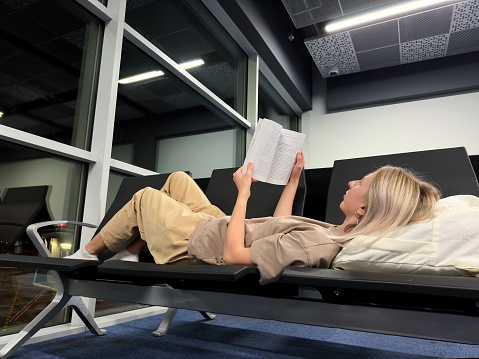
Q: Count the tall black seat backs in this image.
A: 3